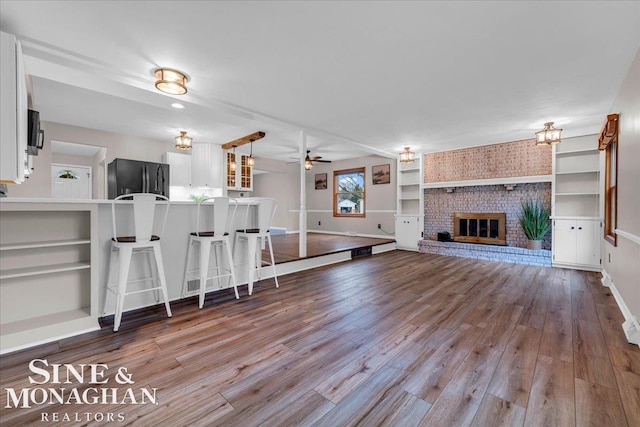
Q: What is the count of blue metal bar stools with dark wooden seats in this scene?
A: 0